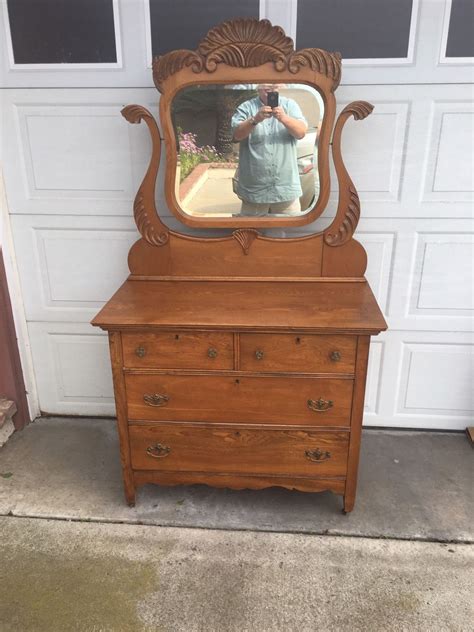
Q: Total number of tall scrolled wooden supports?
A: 2